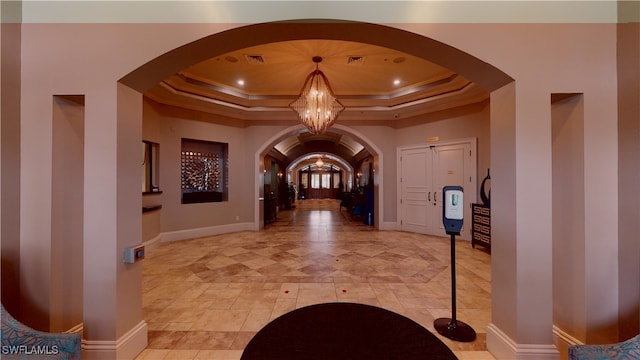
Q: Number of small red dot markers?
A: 2